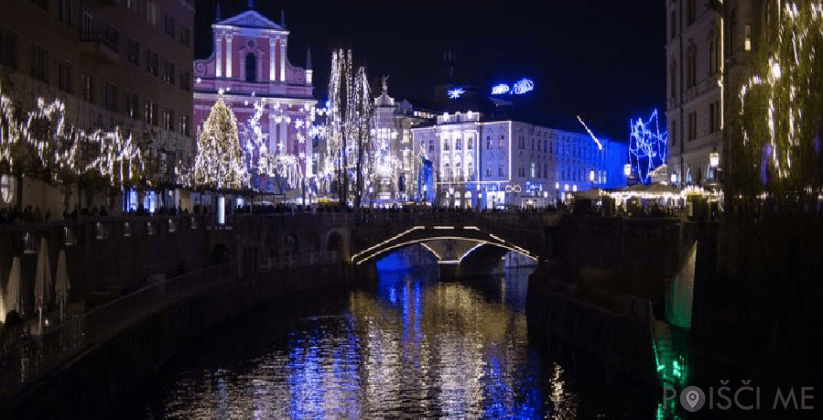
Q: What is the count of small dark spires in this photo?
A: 3